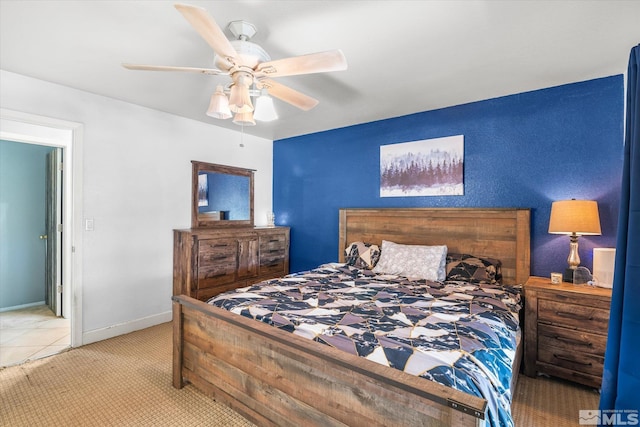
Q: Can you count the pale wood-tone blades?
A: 4